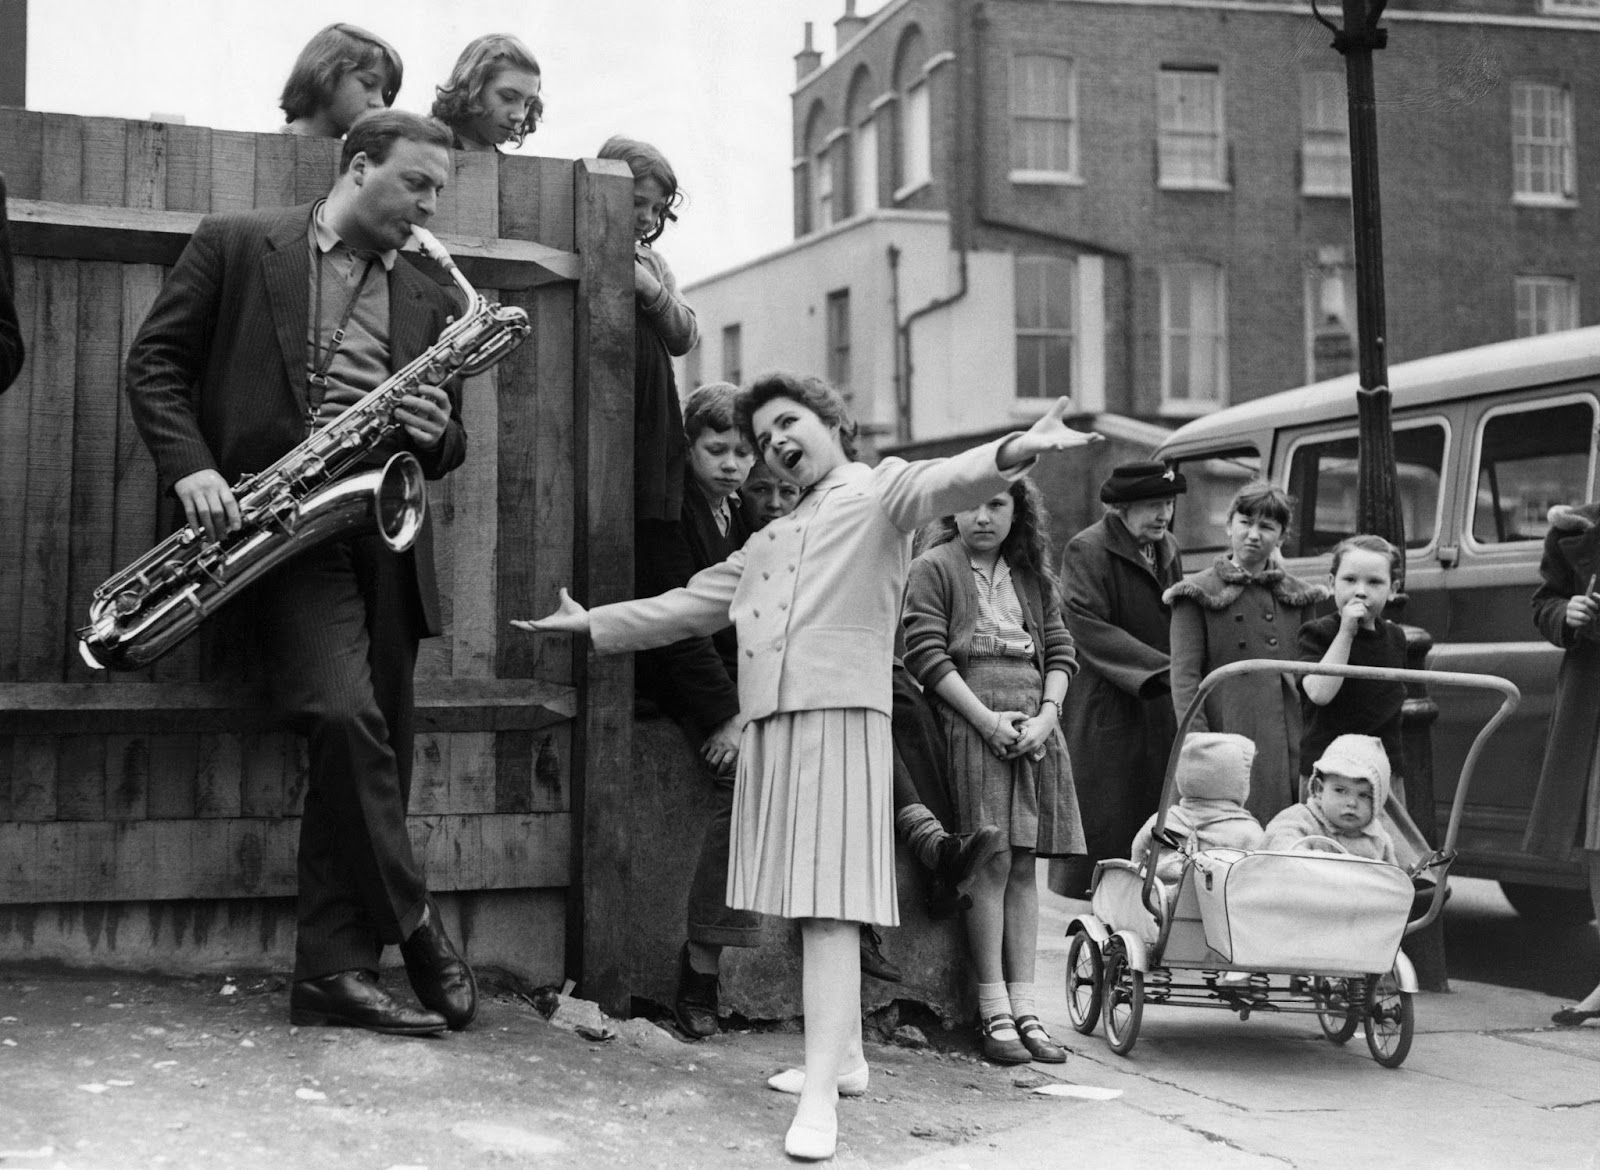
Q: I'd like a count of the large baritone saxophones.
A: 1